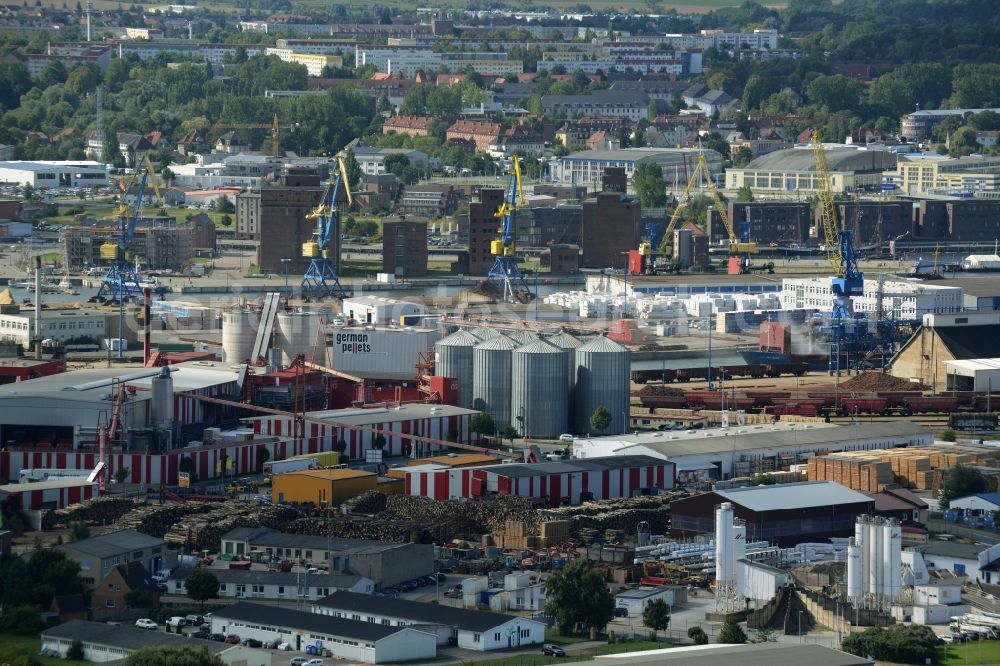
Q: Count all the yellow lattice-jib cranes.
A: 3